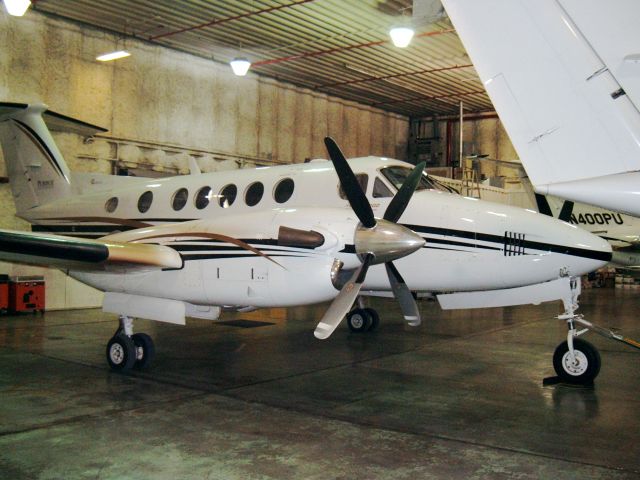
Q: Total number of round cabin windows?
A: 7